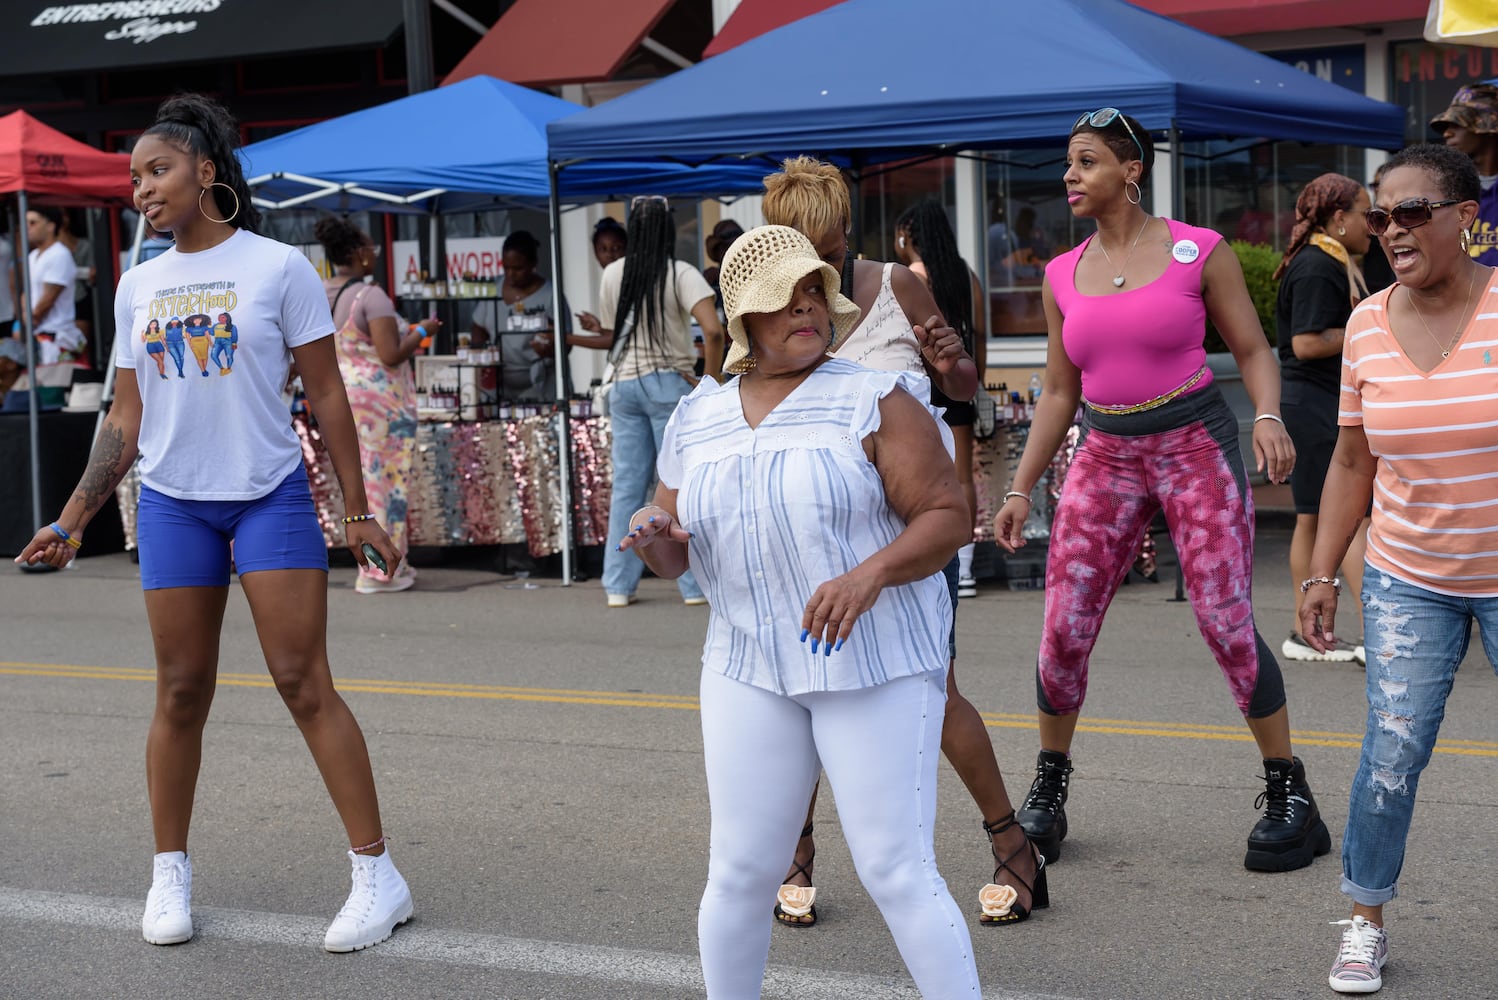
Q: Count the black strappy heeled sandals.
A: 2